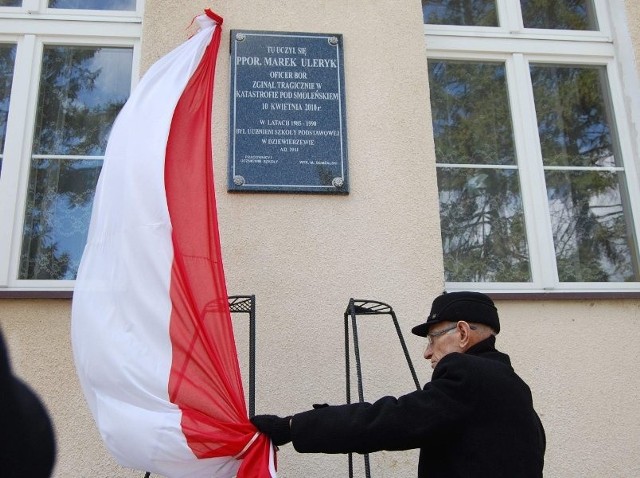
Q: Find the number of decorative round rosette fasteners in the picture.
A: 4